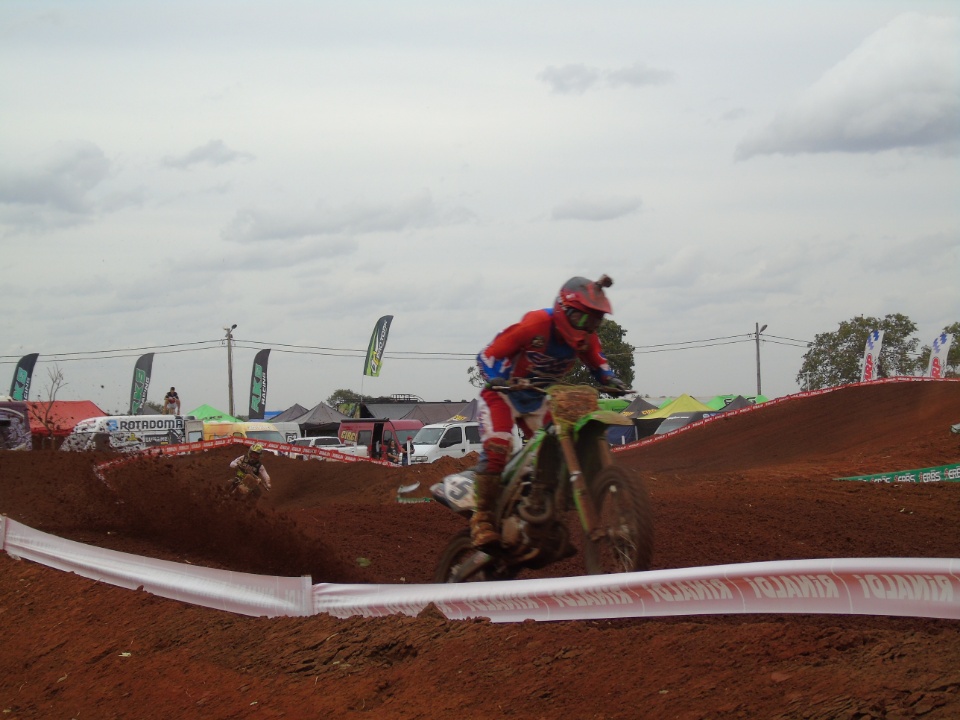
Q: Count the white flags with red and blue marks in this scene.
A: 2